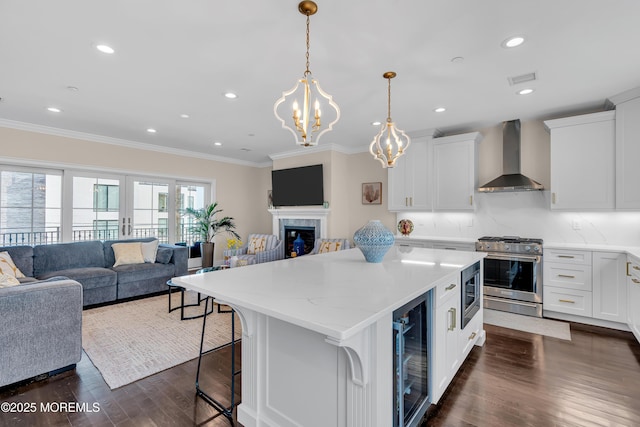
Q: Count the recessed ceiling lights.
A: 10